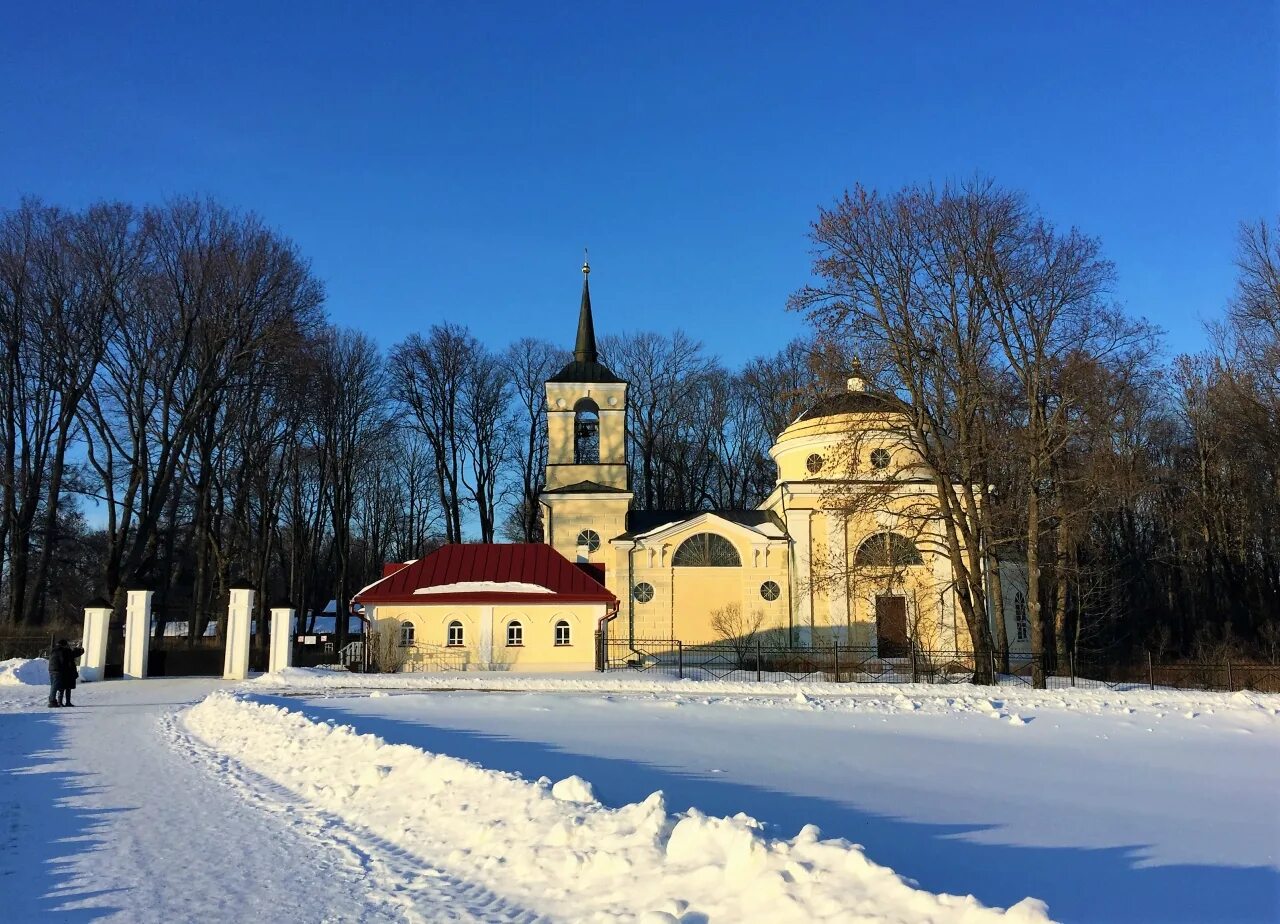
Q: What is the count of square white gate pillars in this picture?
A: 4